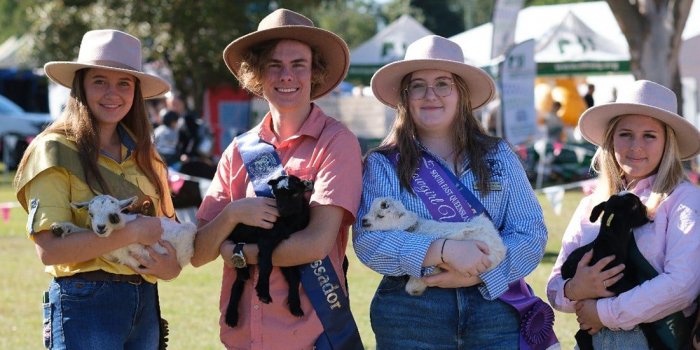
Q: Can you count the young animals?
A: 4